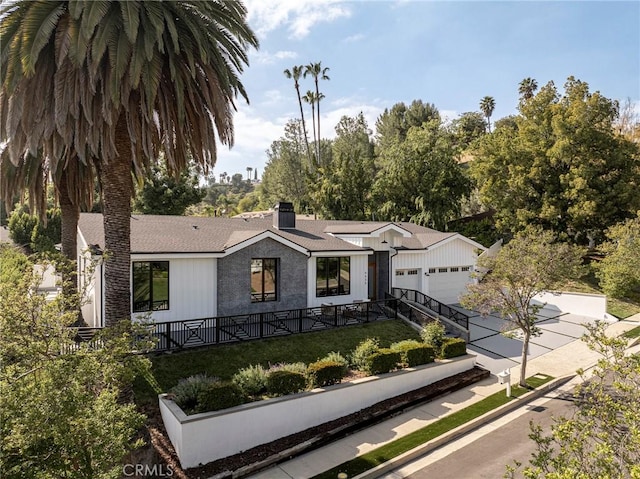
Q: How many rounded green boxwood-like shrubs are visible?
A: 6